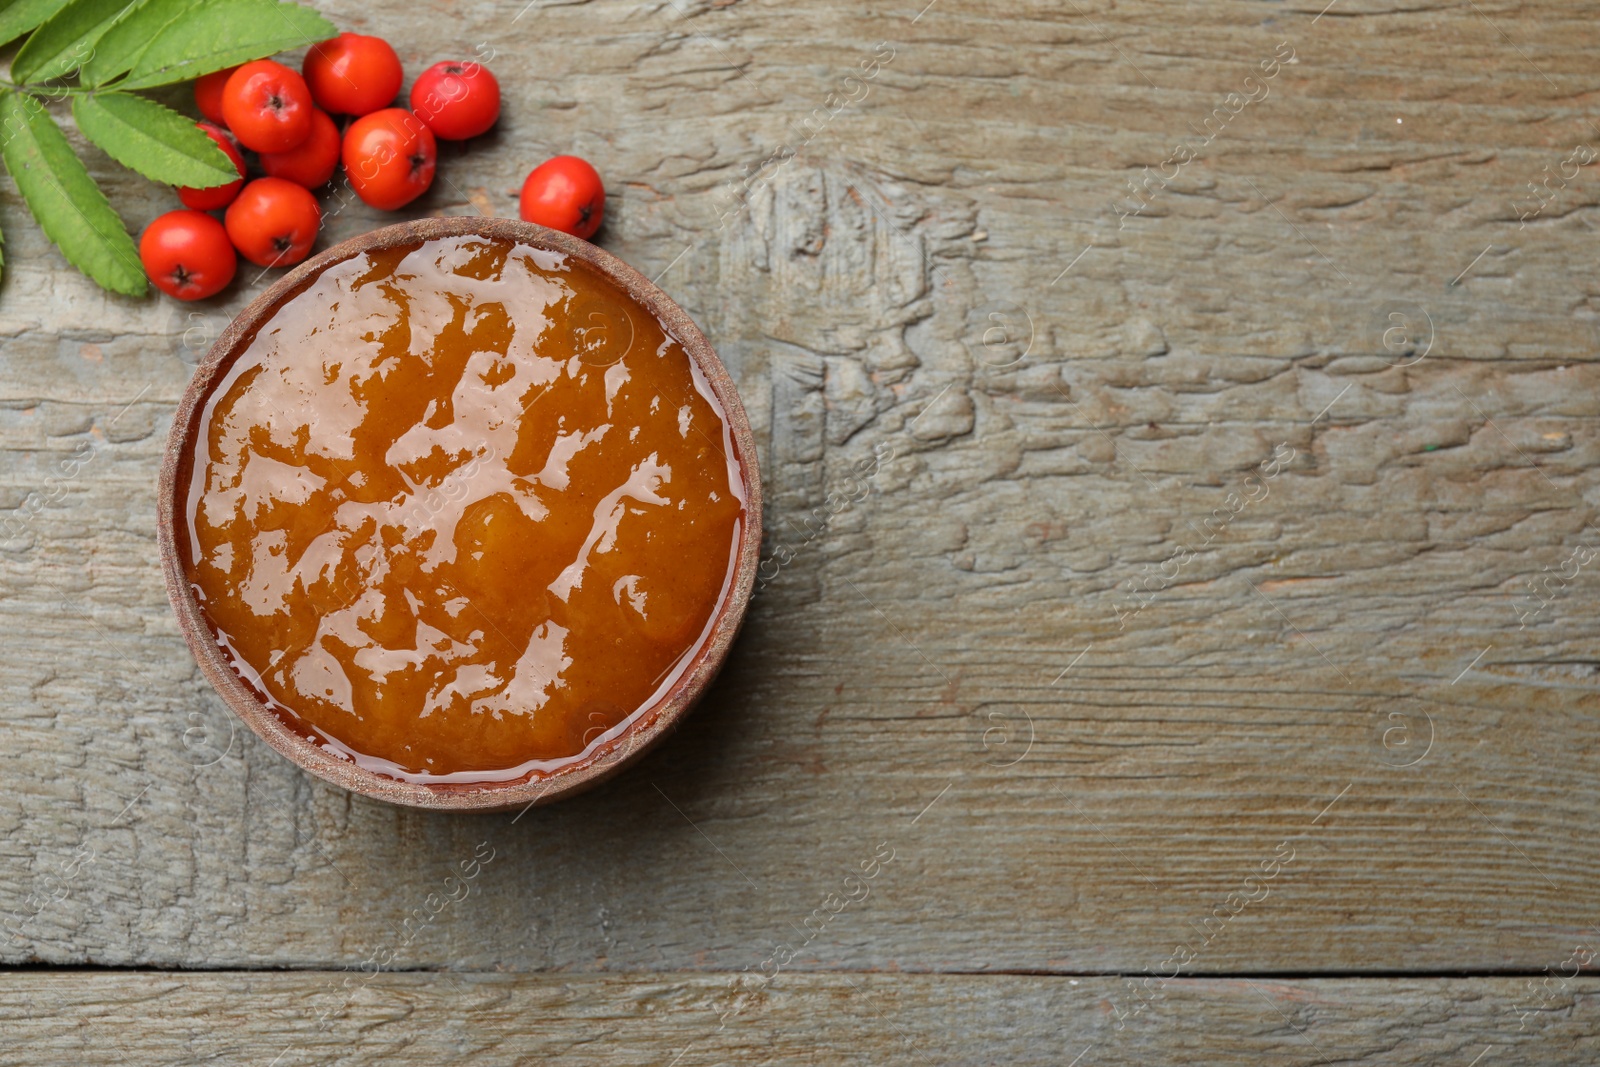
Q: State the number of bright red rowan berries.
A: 10